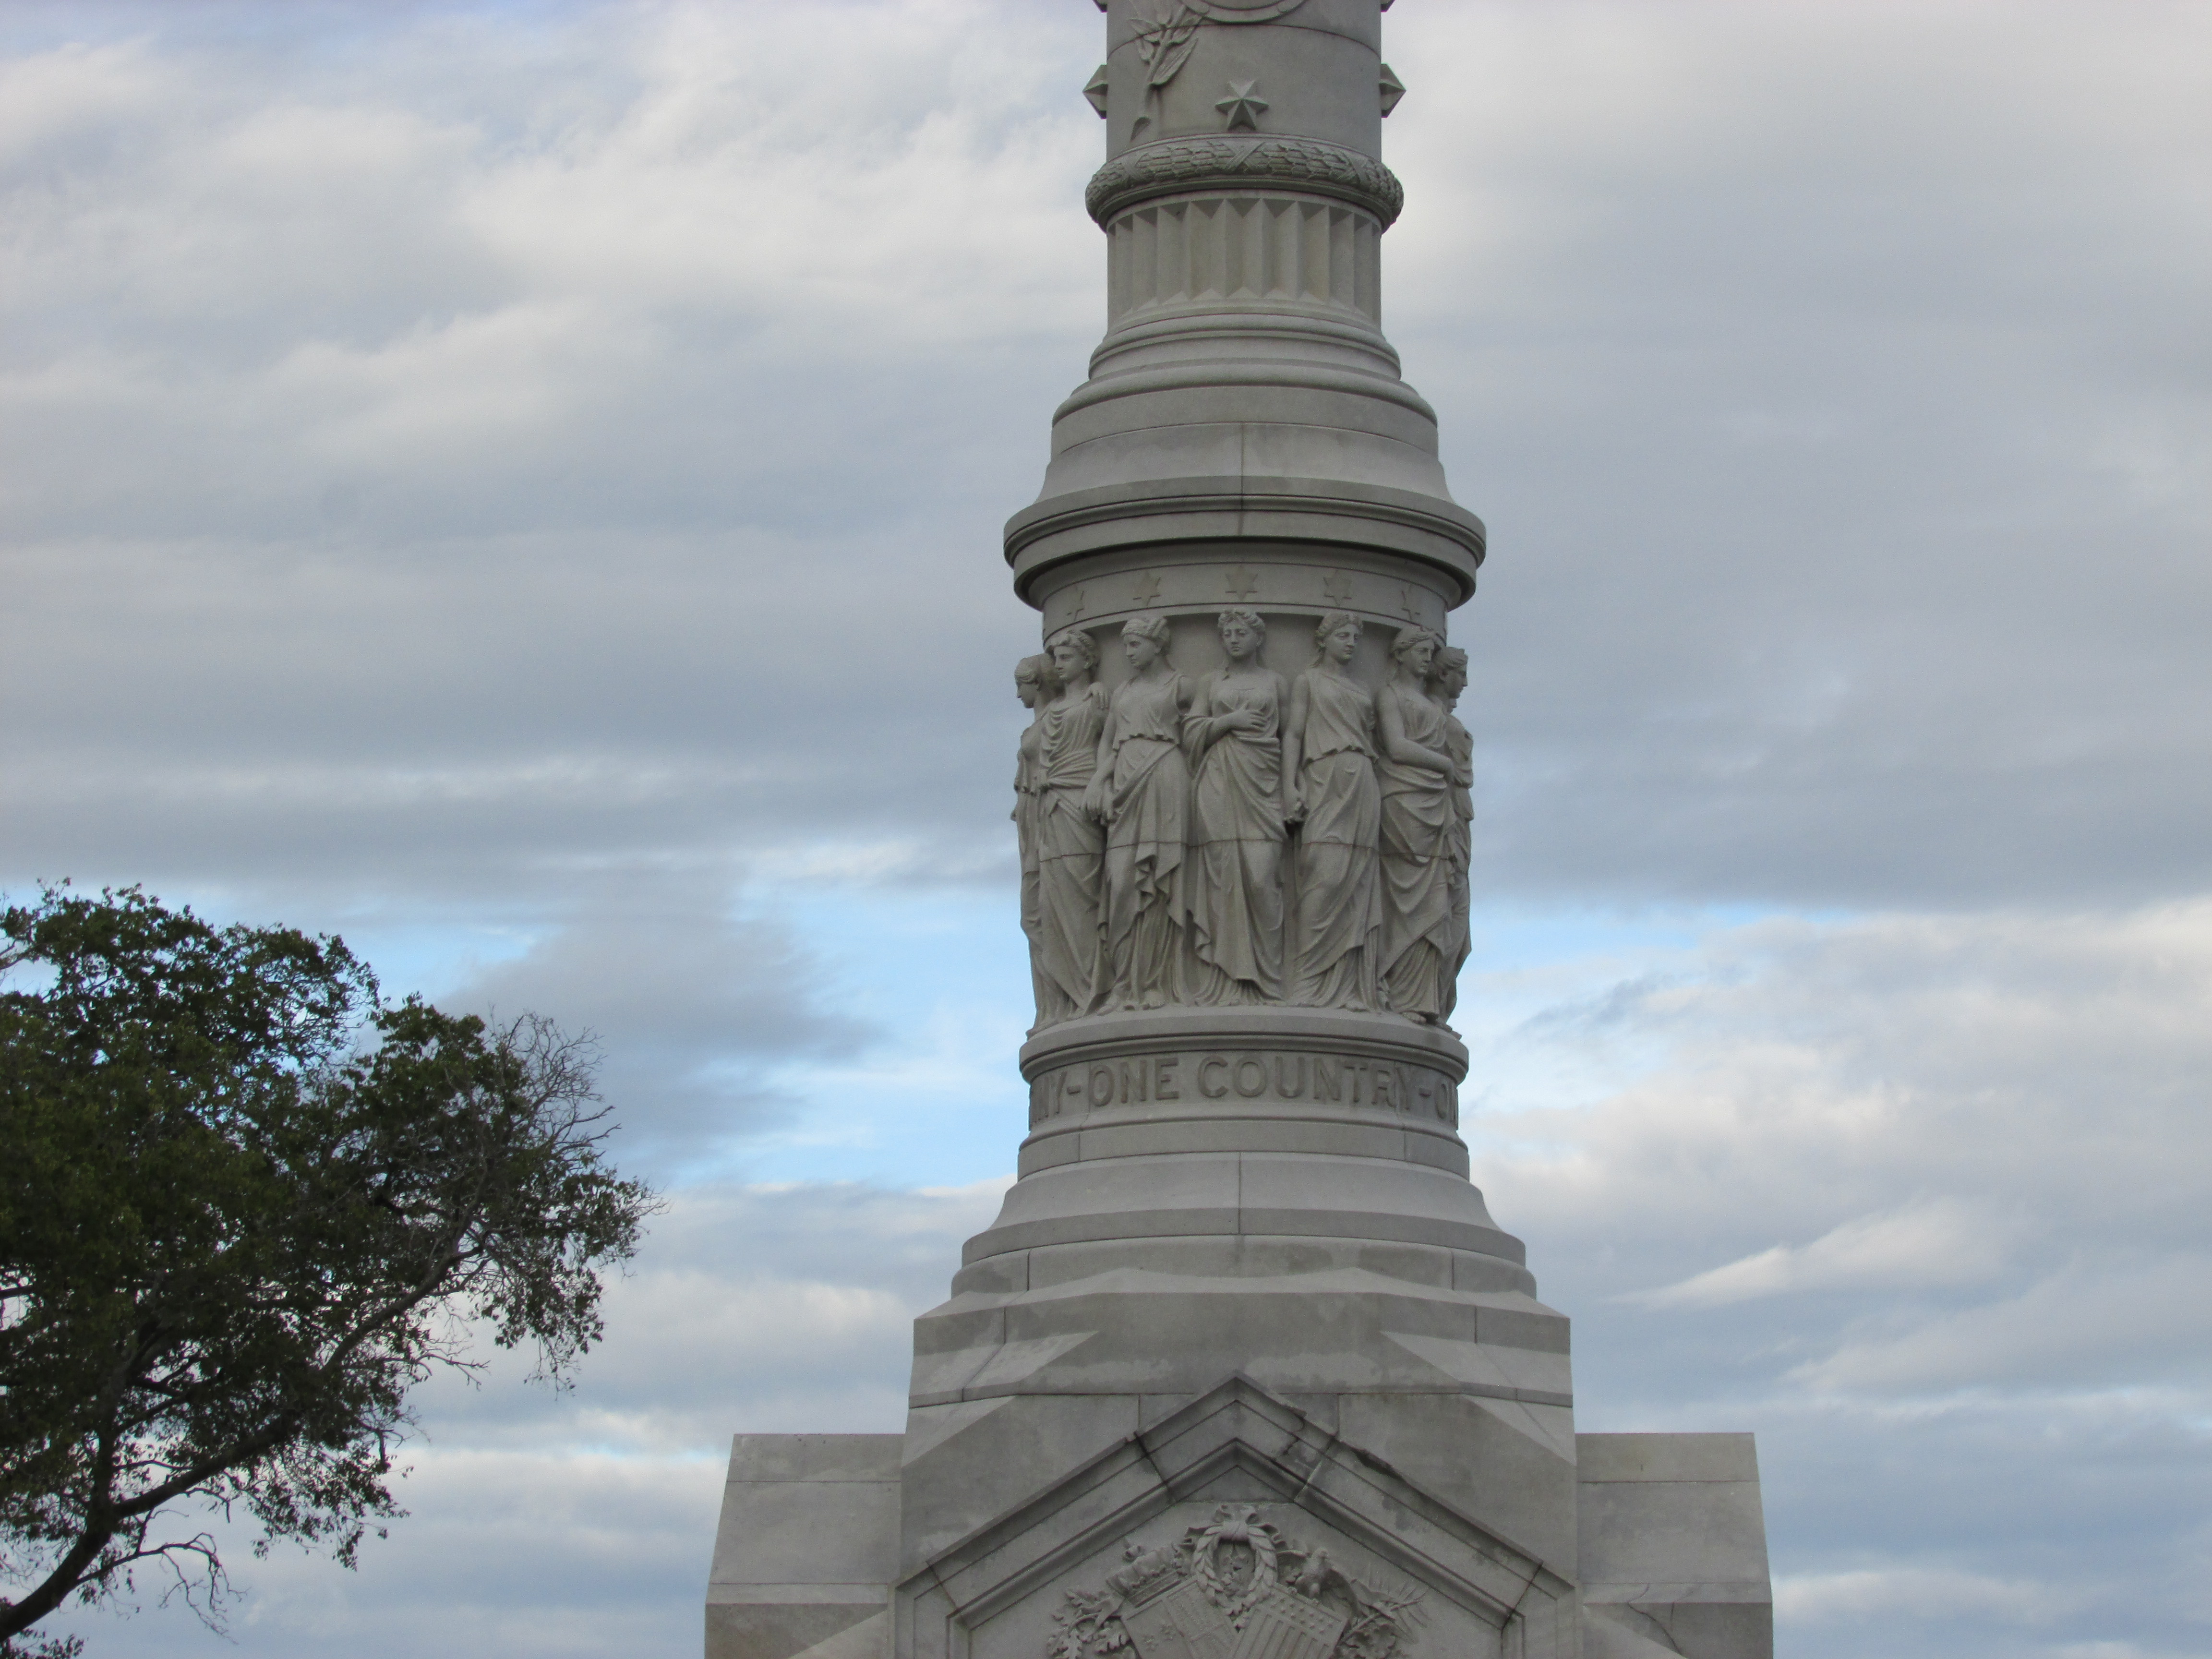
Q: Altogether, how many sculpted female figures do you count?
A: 7